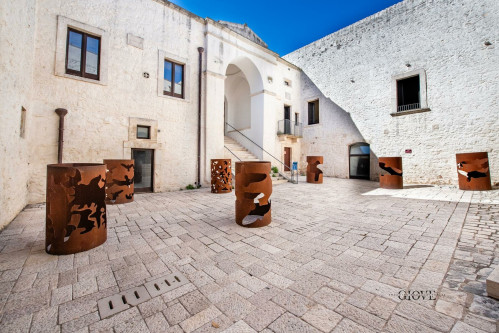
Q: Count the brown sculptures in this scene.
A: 7